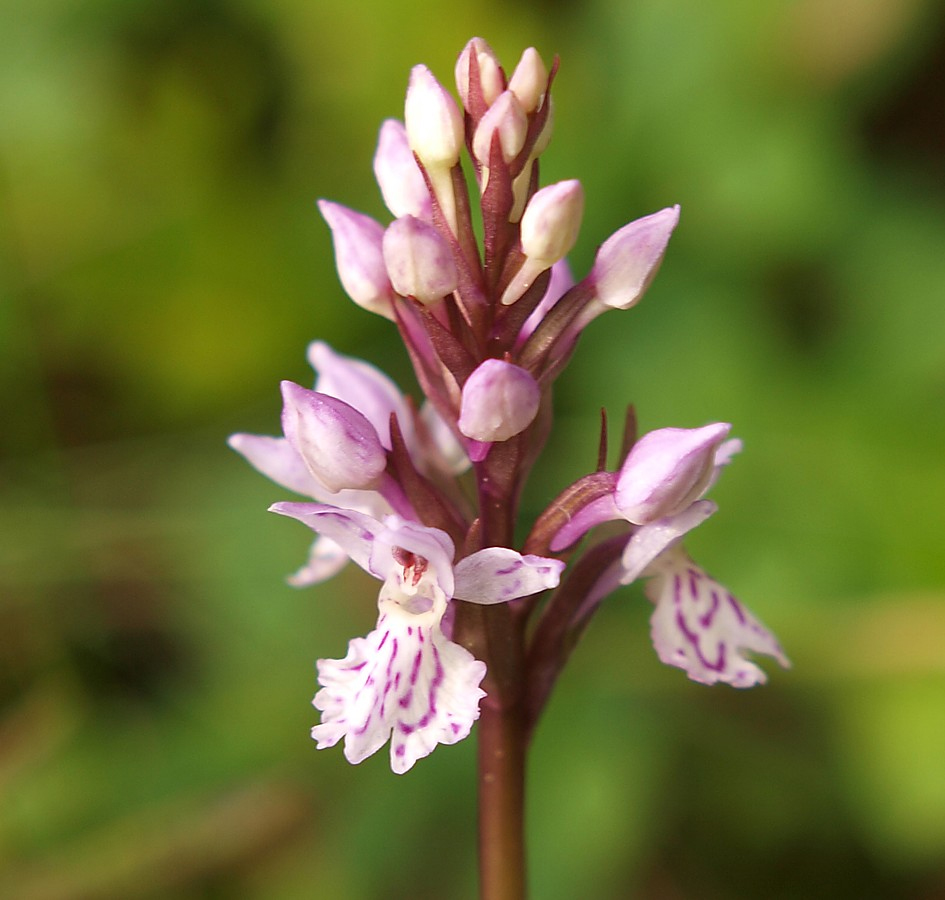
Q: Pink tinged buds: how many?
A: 12